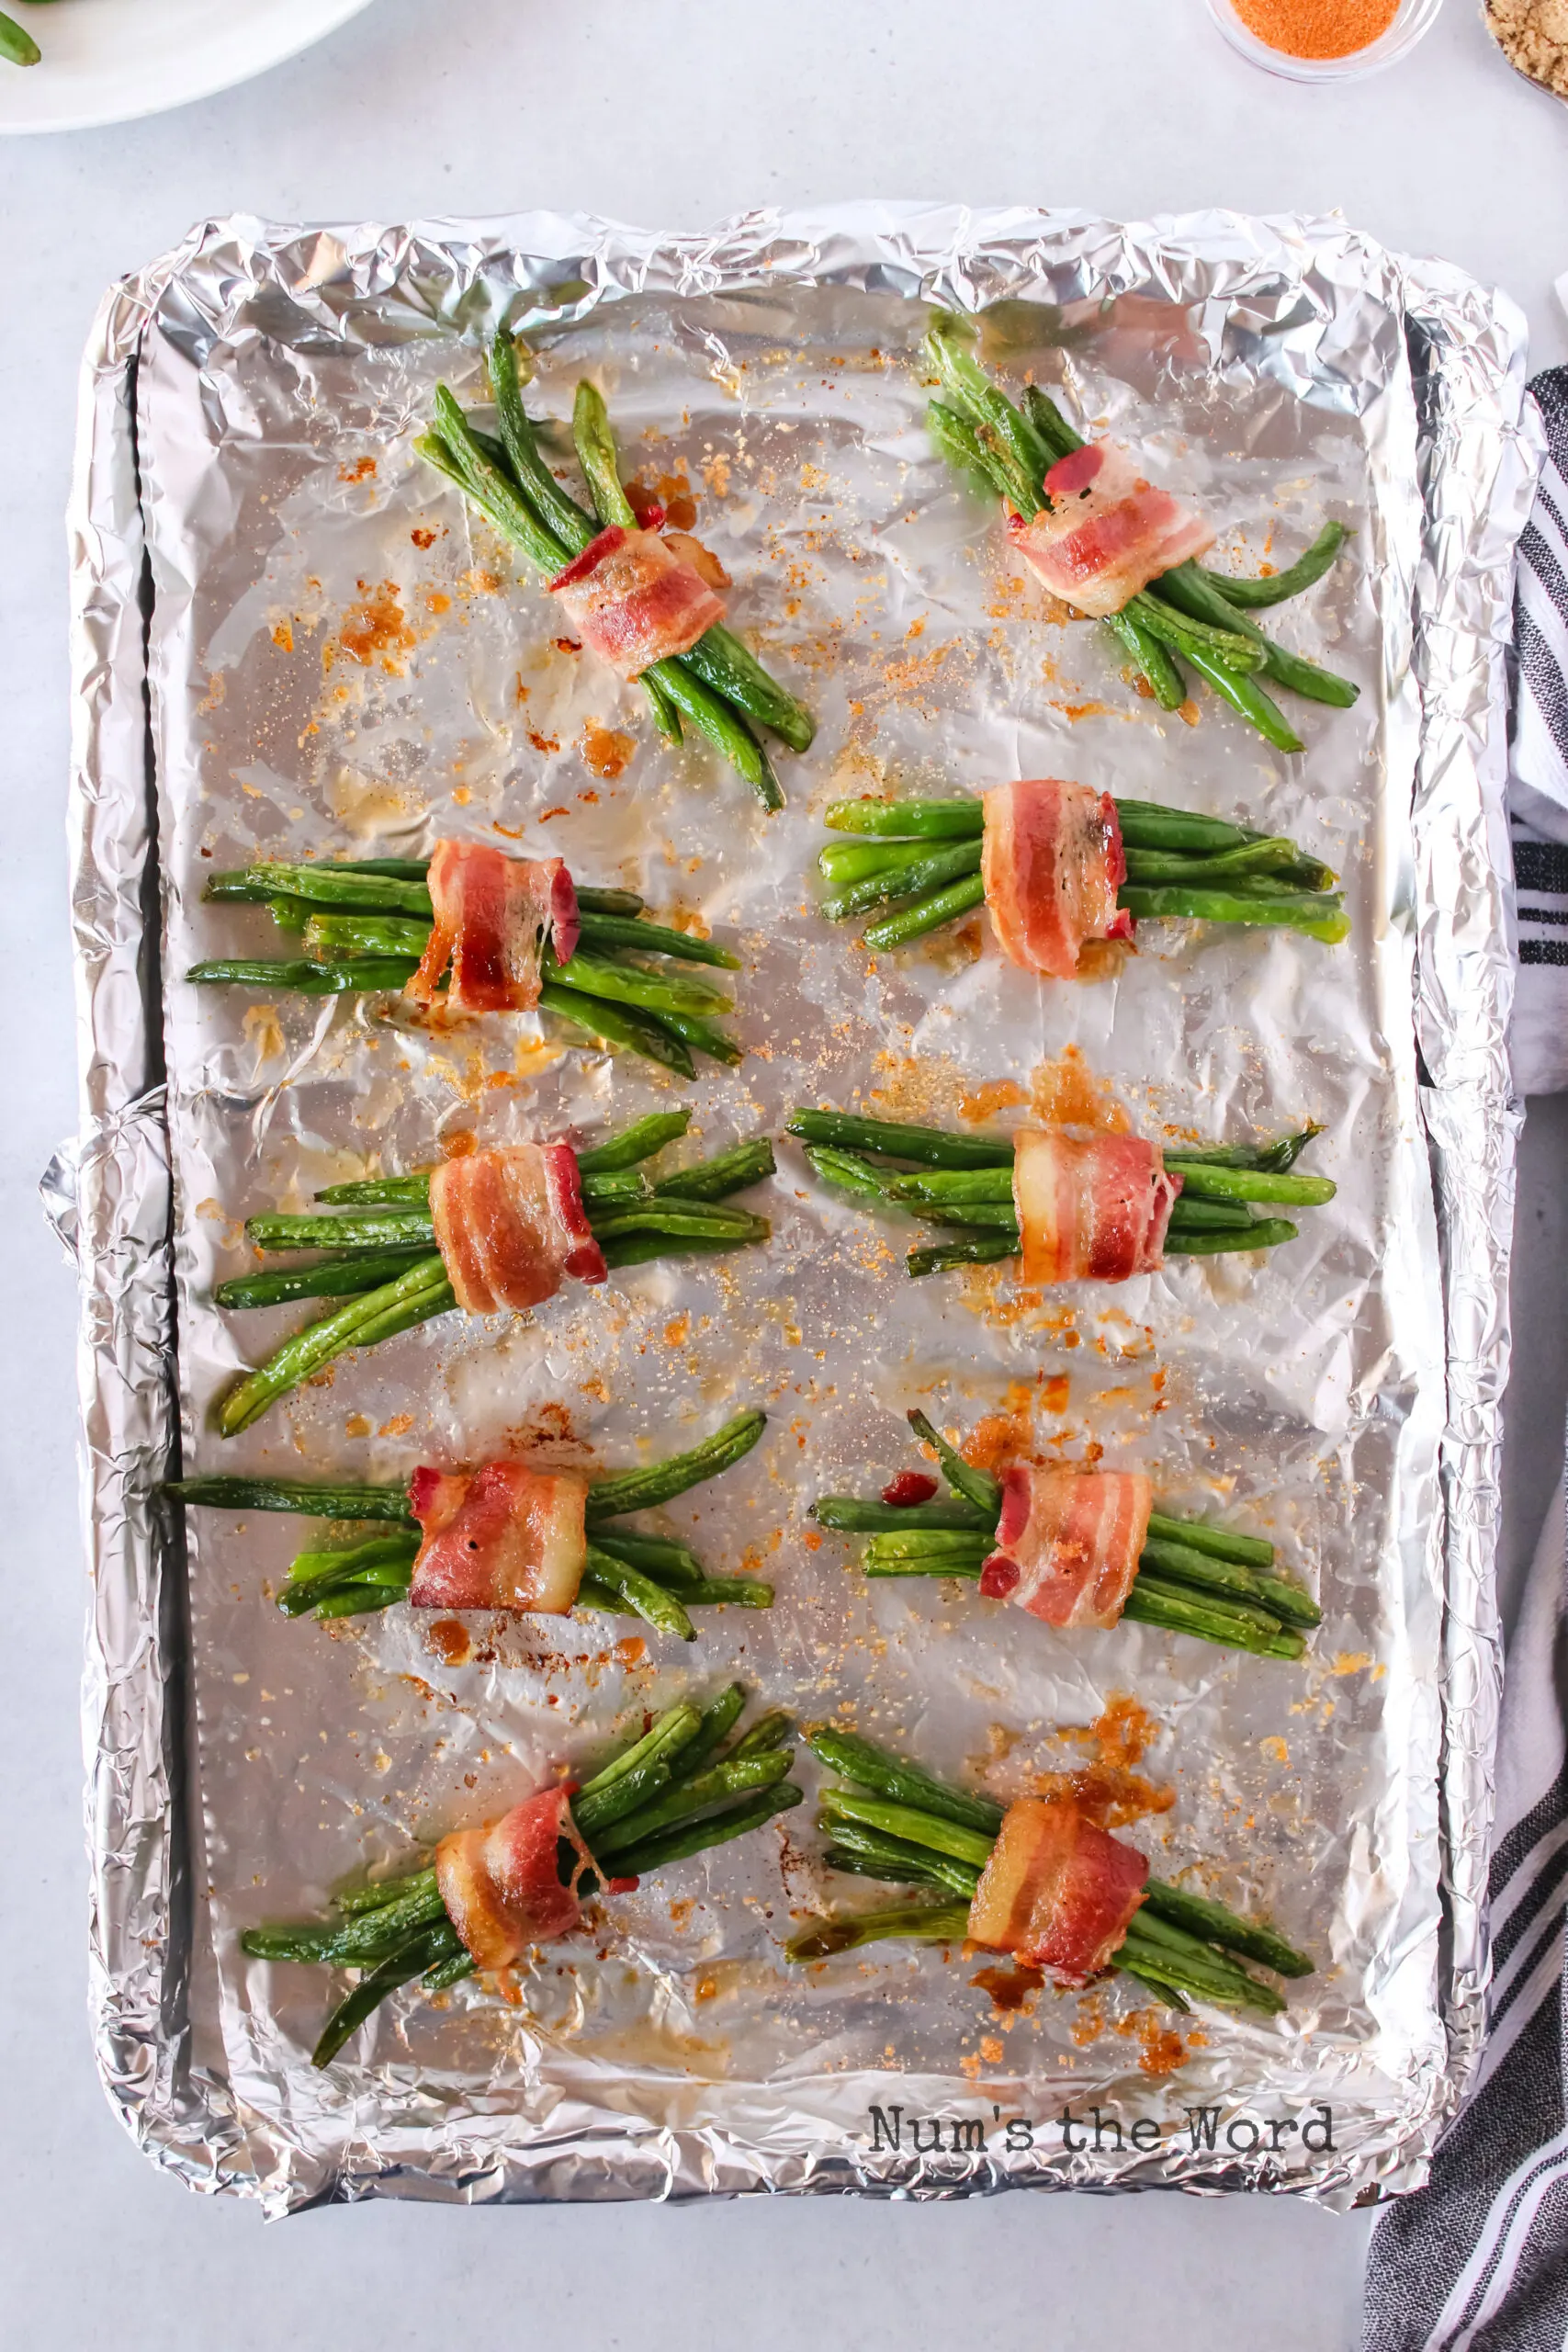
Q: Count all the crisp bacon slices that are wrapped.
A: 10